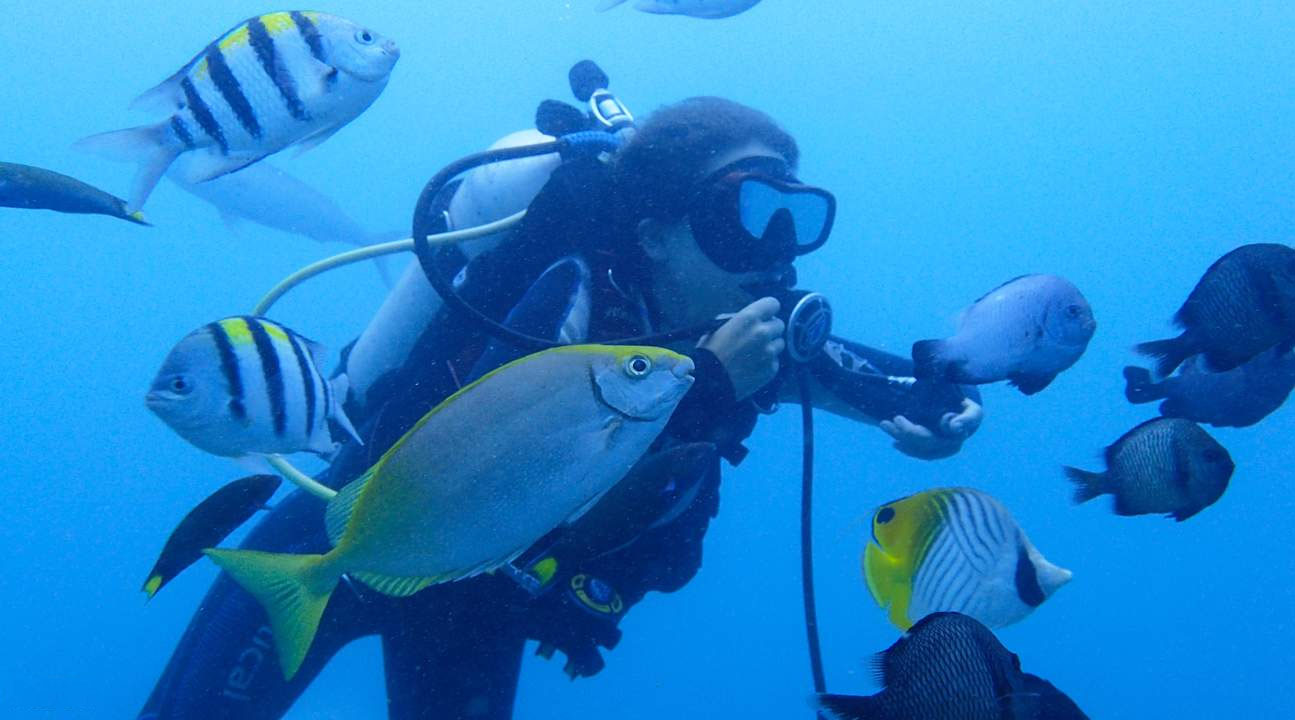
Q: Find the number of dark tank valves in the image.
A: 2